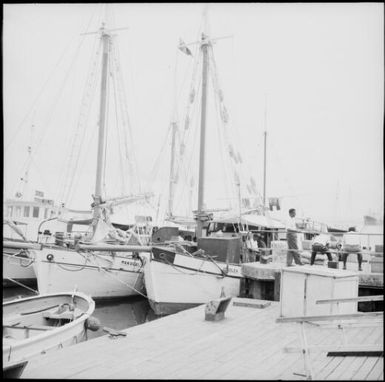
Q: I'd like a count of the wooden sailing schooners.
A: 2